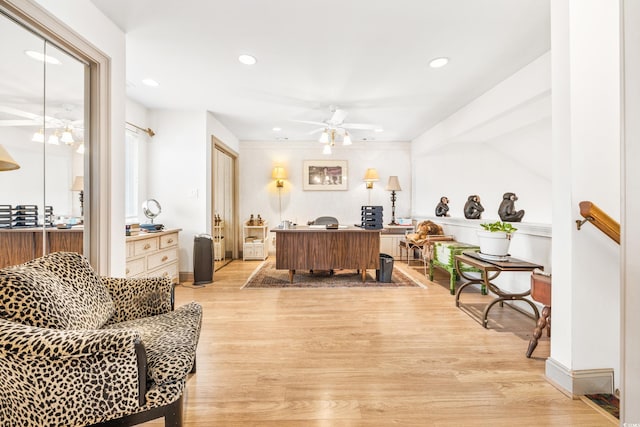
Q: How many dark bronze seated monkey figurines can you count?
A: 3